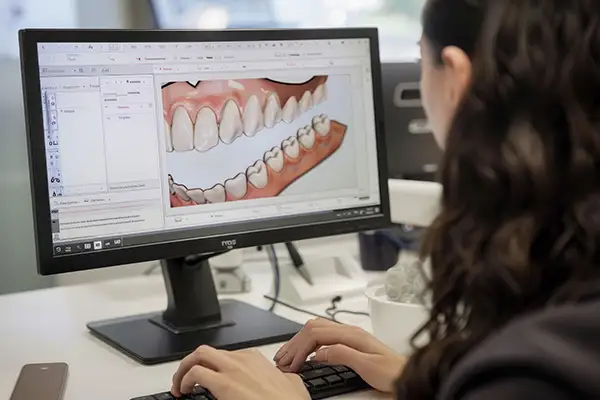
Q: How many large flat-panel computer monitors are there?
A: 1